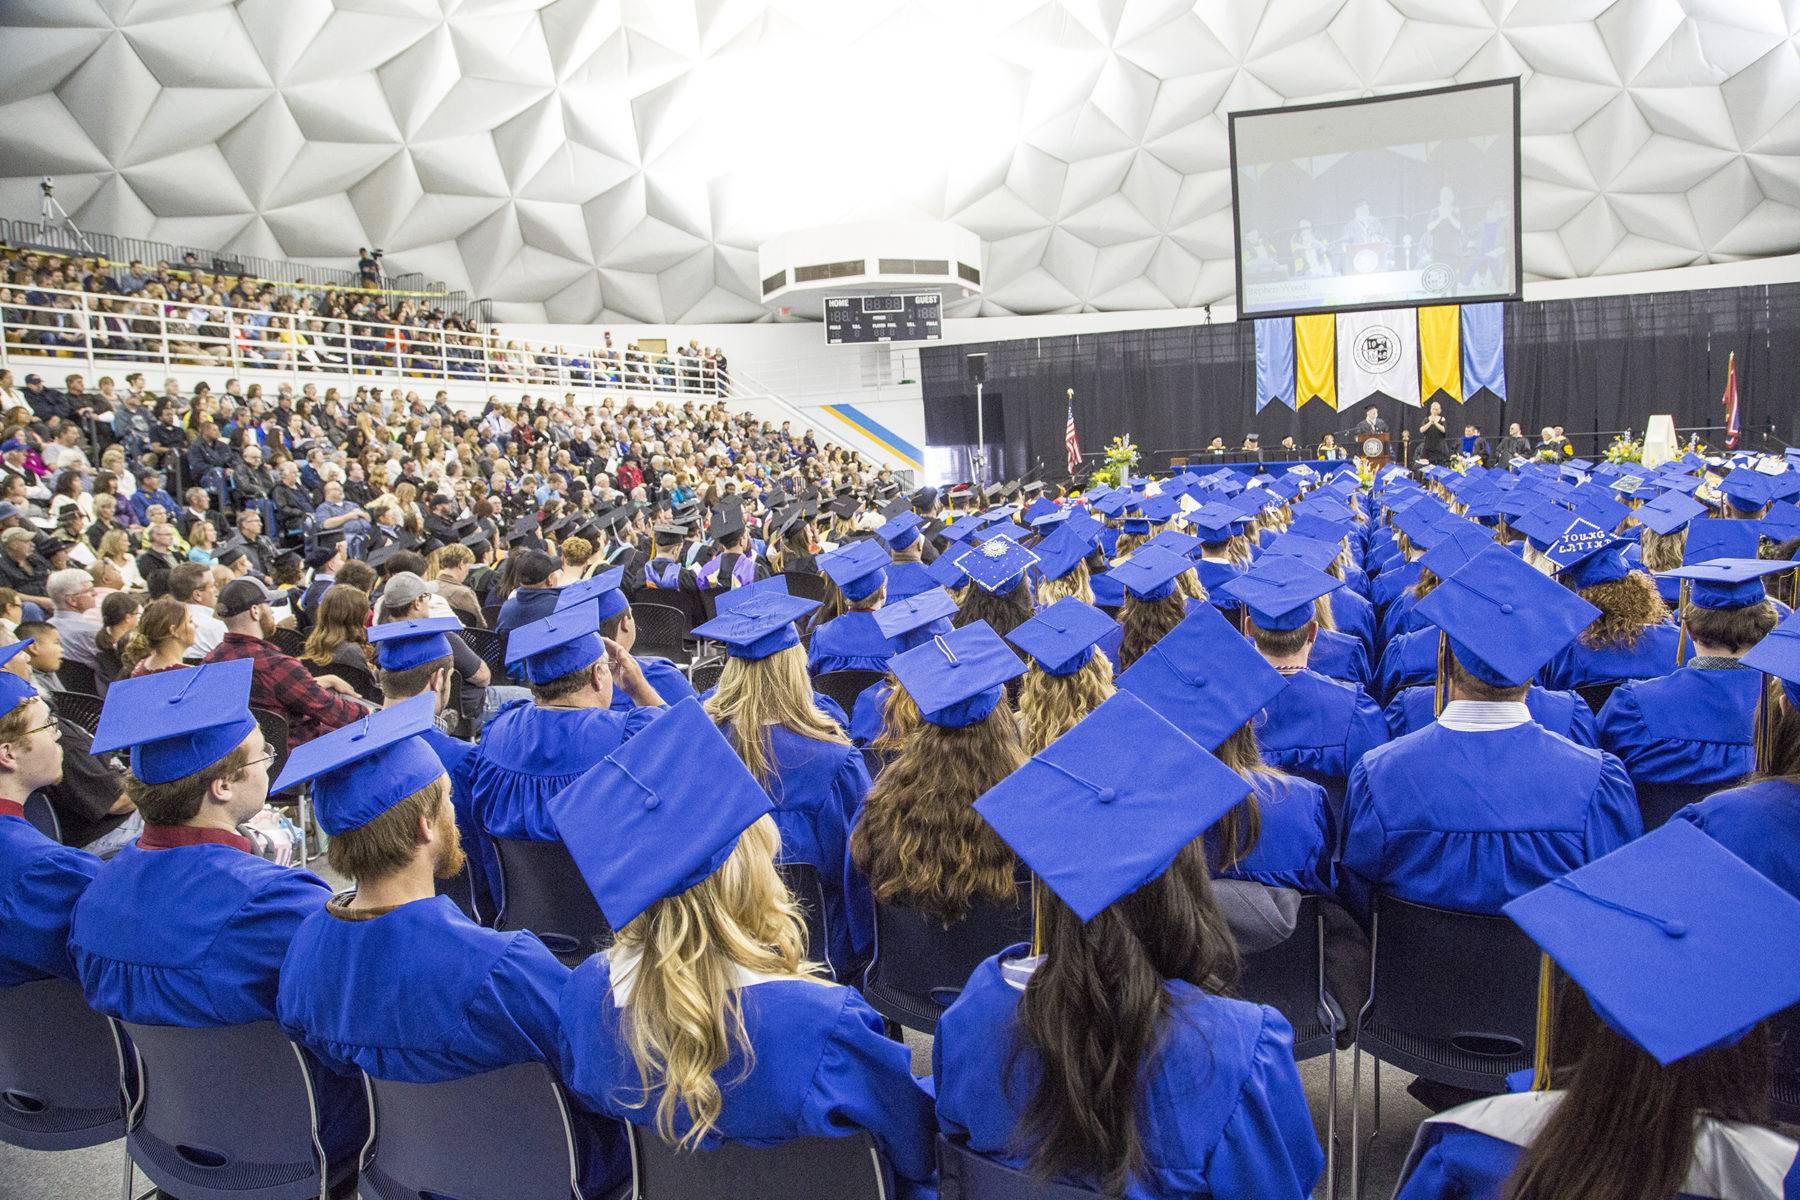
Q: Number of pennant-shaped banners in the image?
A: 5